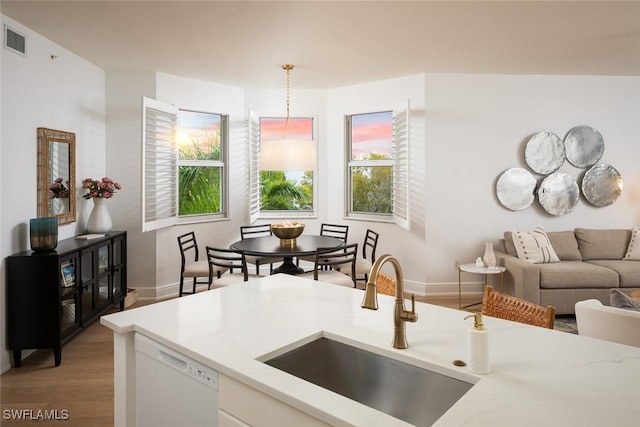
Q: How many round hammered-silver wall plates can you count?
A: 5